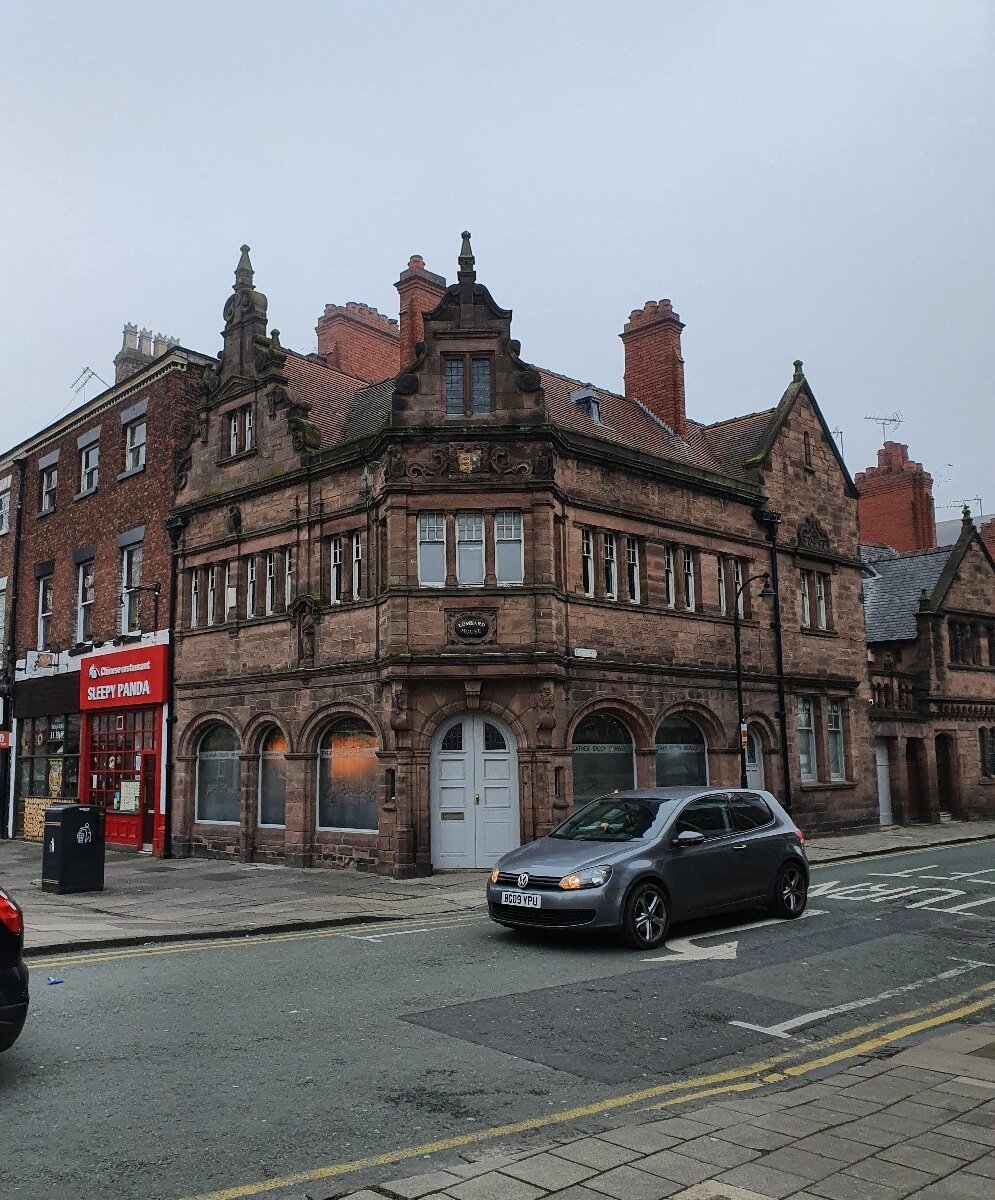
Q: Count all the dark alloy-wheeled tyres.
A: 2